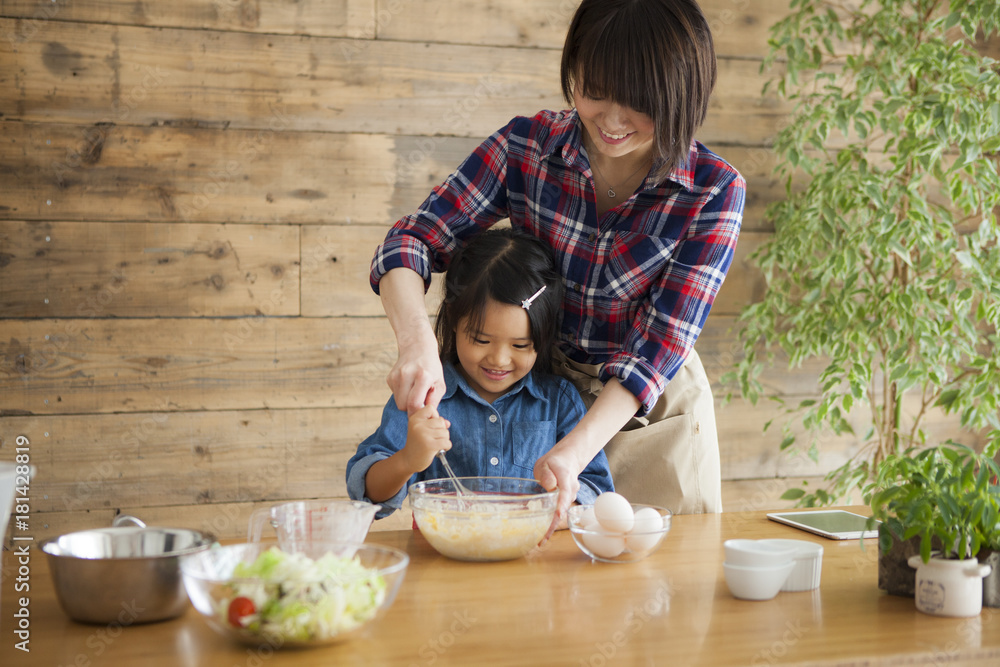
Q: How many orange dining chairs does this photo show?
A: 0